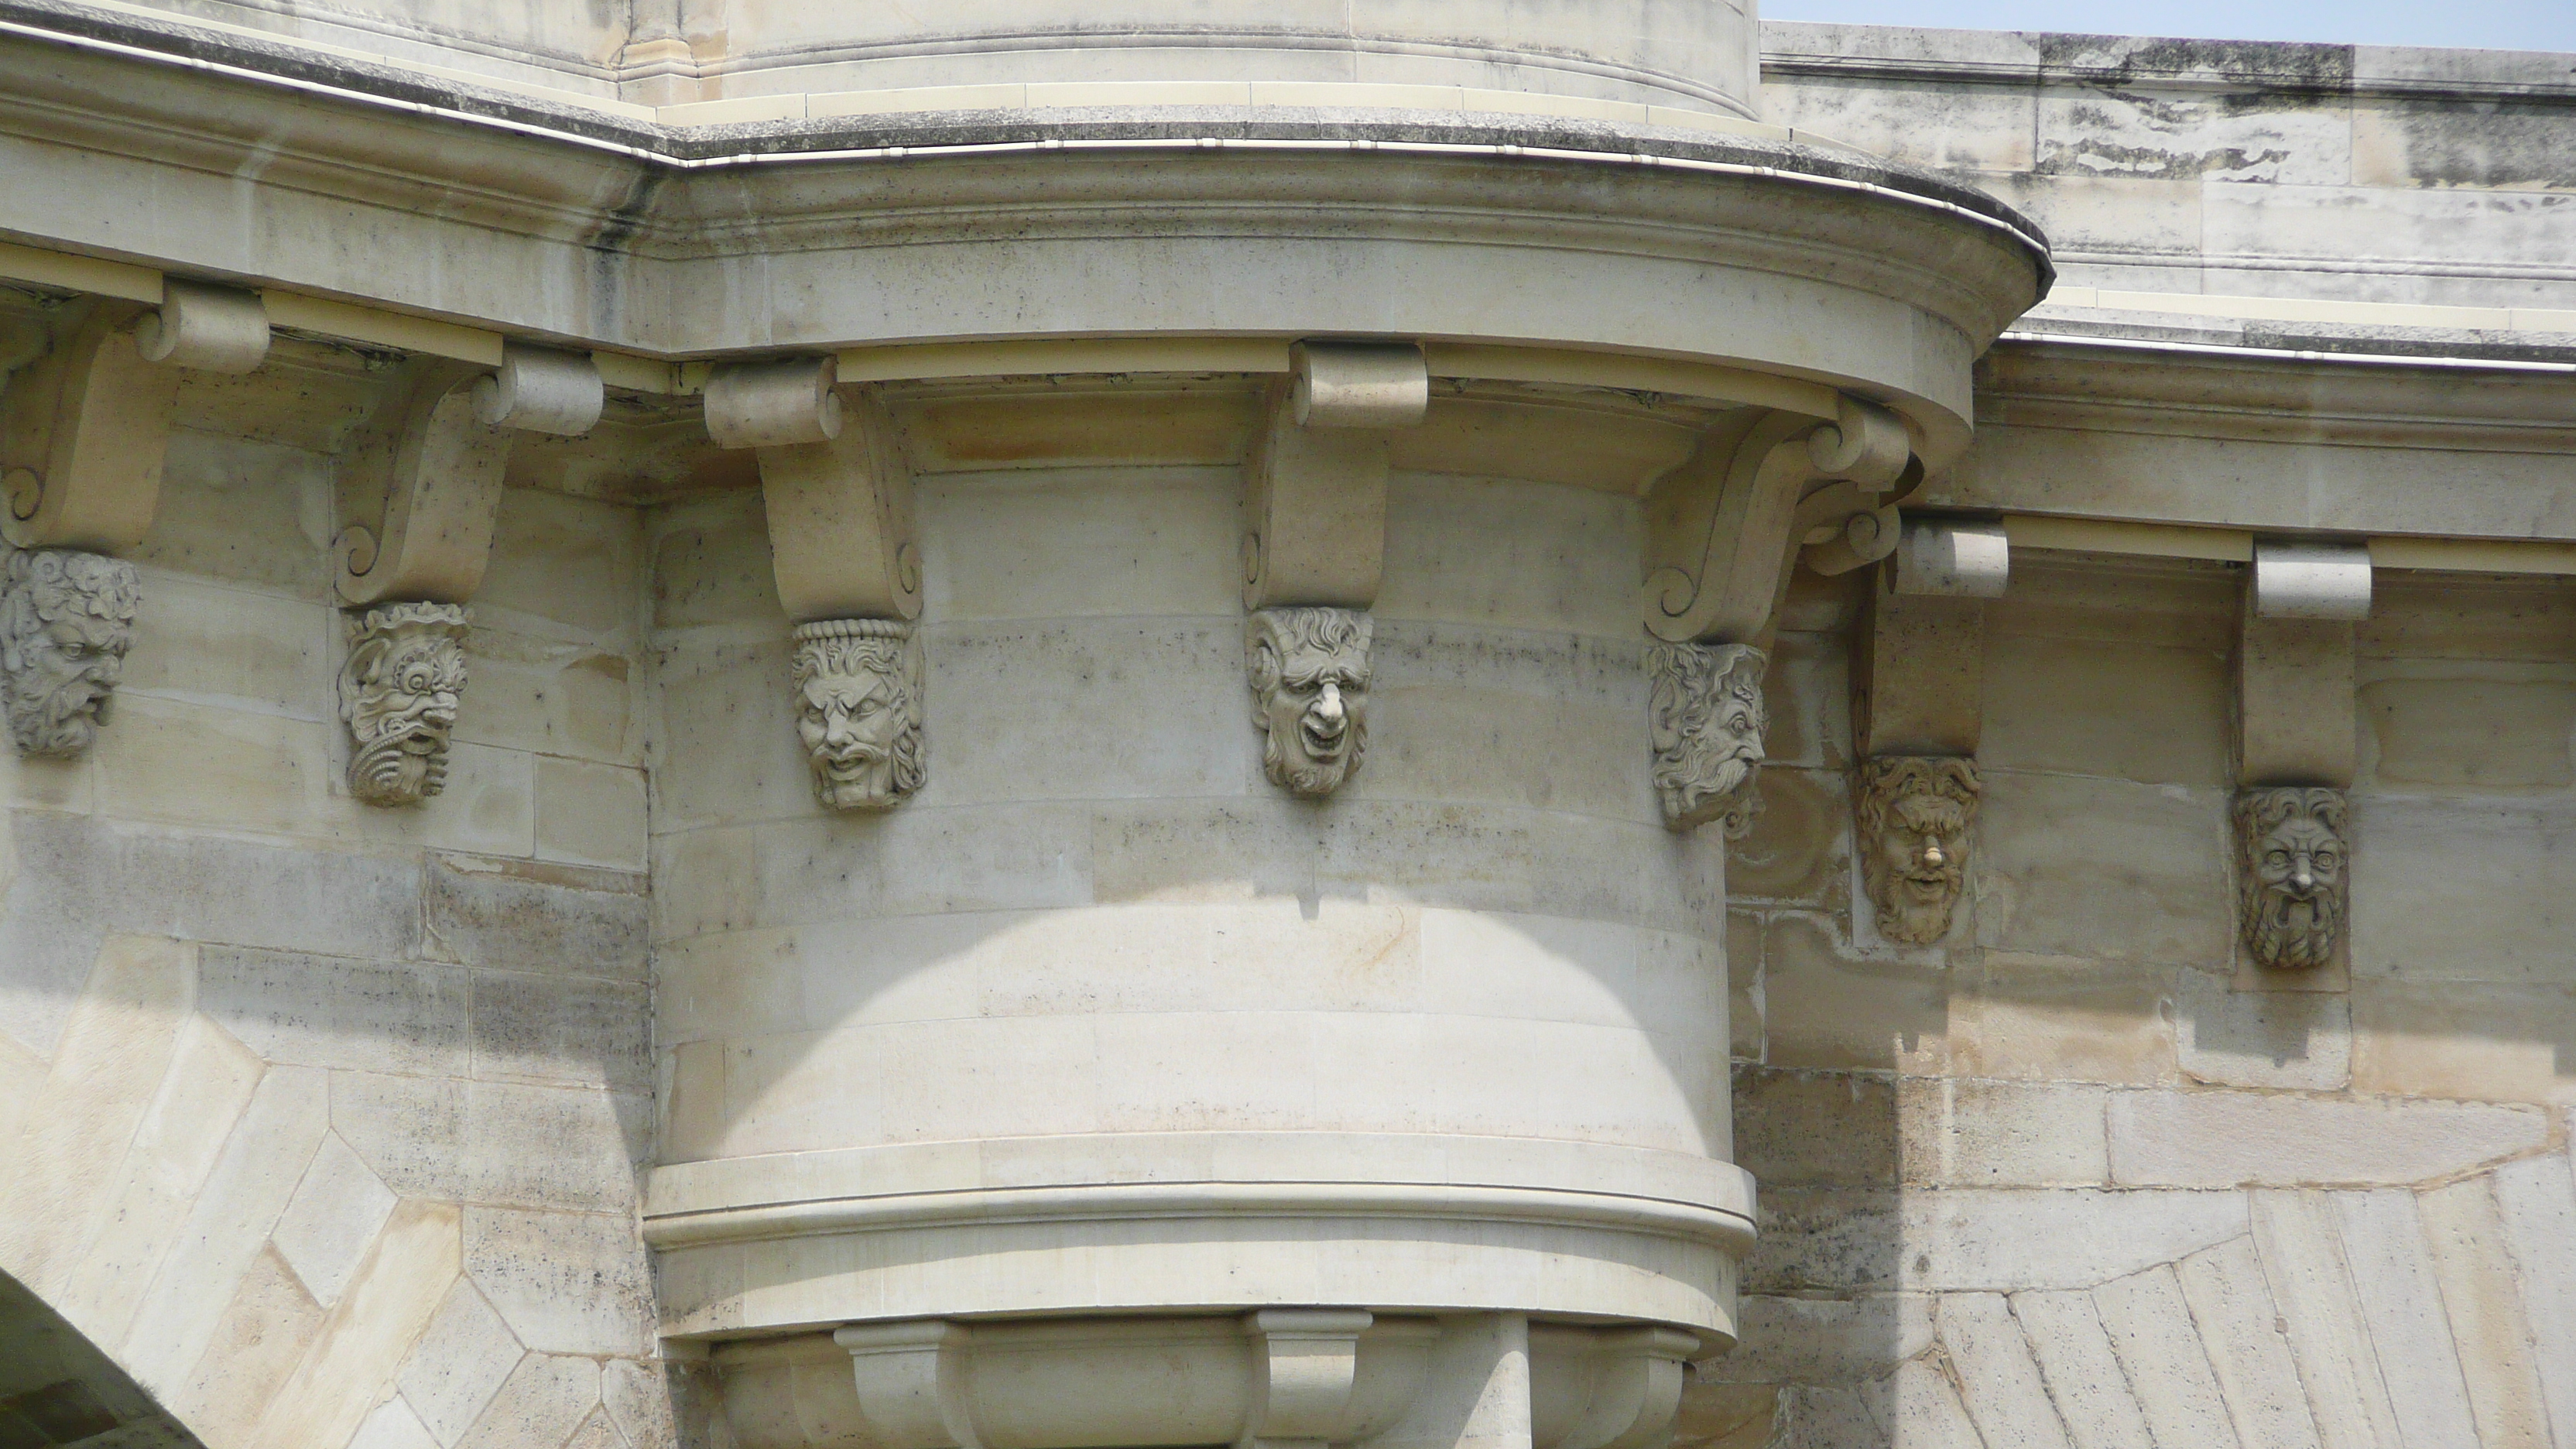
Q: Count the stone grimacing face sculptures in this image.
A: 7